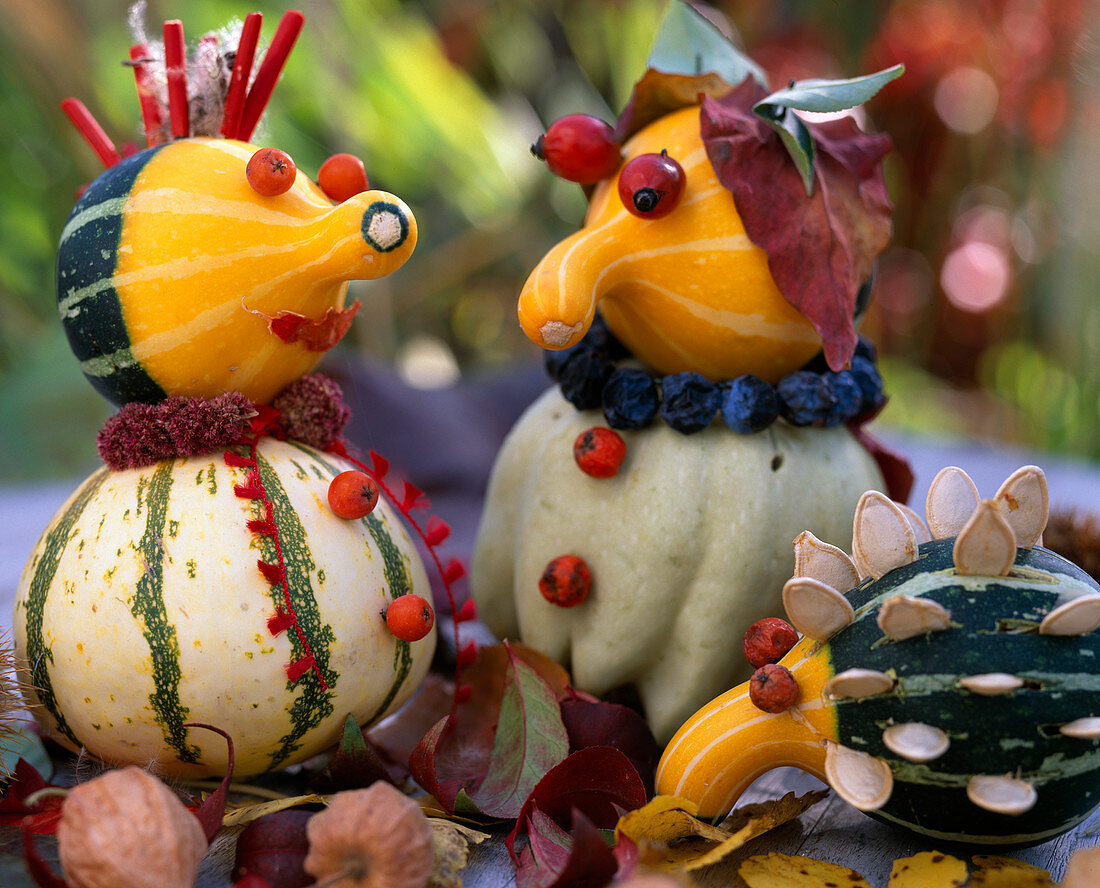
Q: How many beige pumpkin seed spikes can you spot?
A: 15